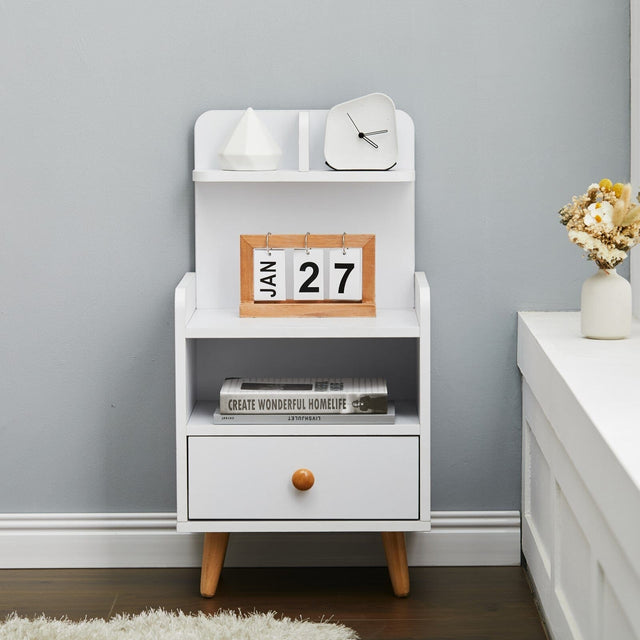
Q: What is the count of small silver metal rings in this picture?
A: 3